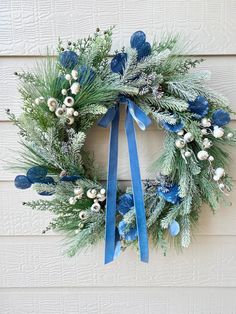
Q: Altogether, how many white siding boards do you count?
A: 6